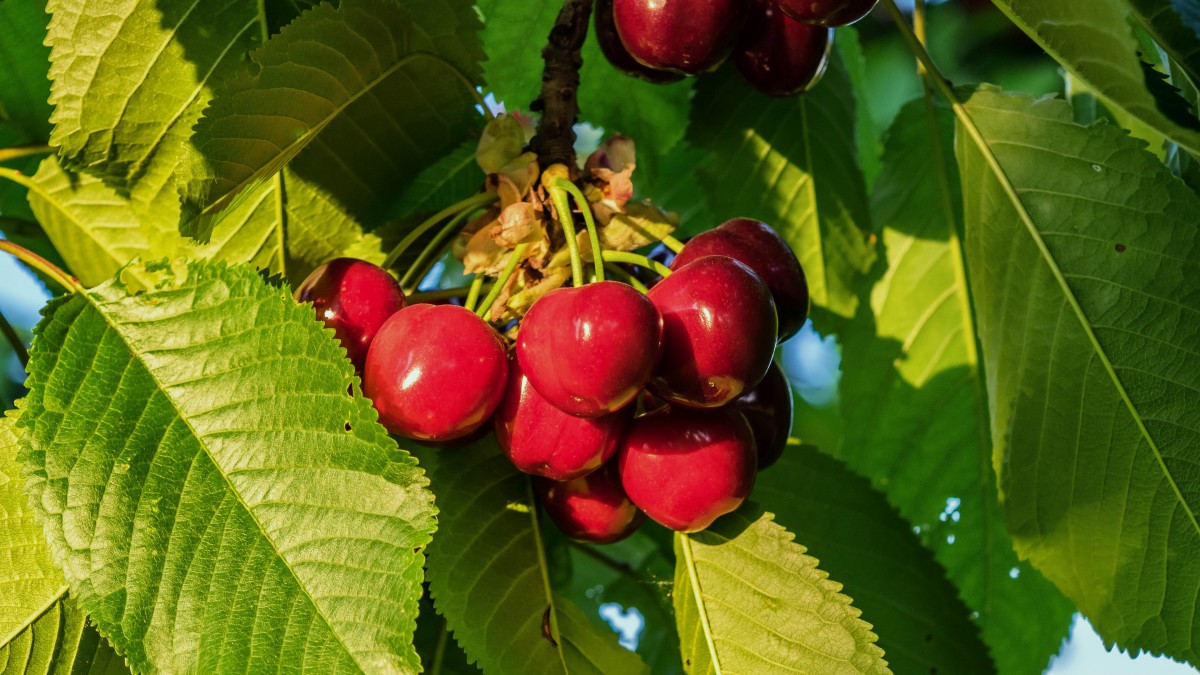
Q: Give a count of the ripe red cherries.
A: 13